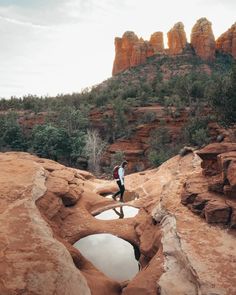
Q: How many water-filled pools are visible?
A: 3